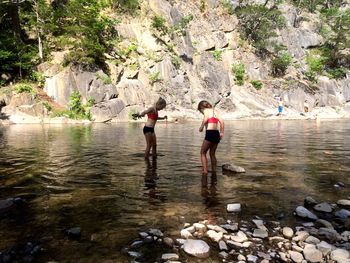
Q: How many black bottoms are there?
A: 2